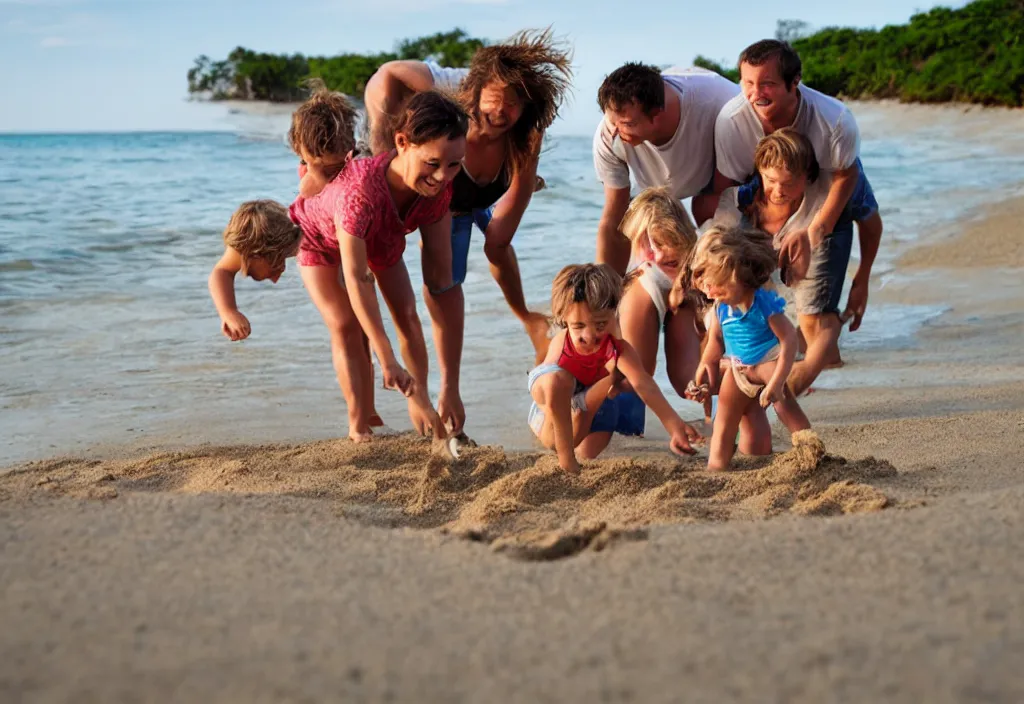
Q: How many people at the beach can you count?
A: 10